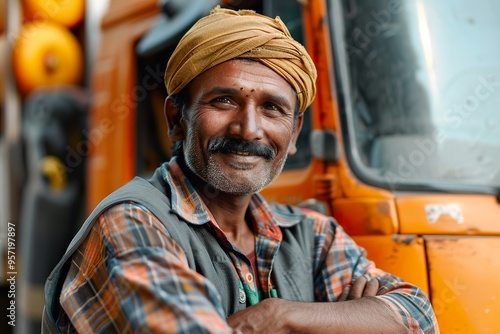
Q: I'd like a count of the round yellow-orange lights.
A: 2